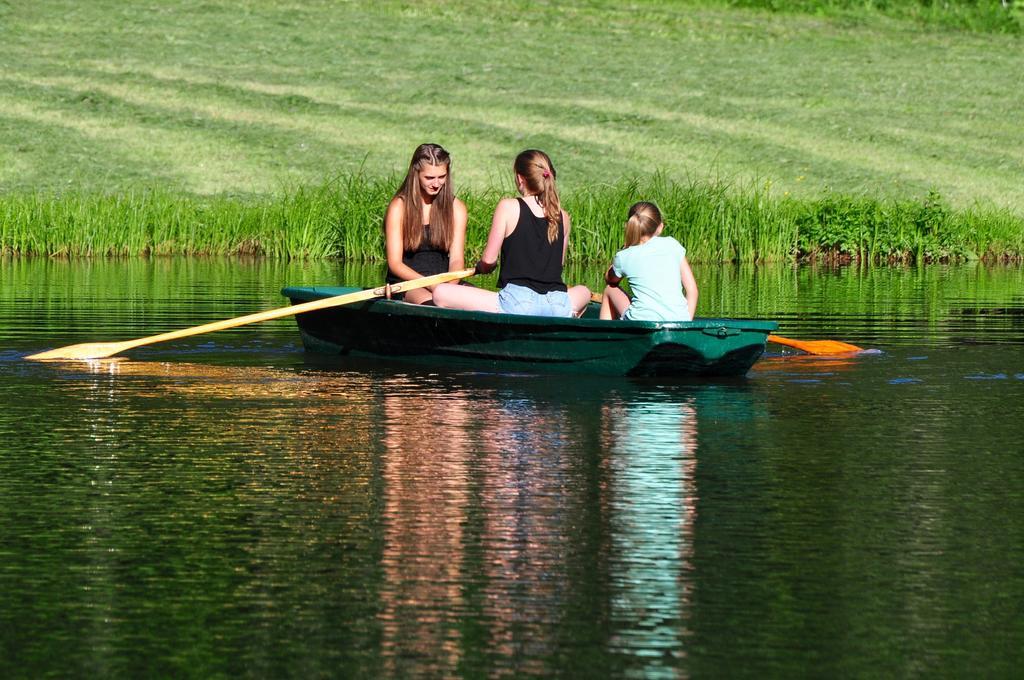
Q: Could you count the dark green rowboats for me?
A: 1